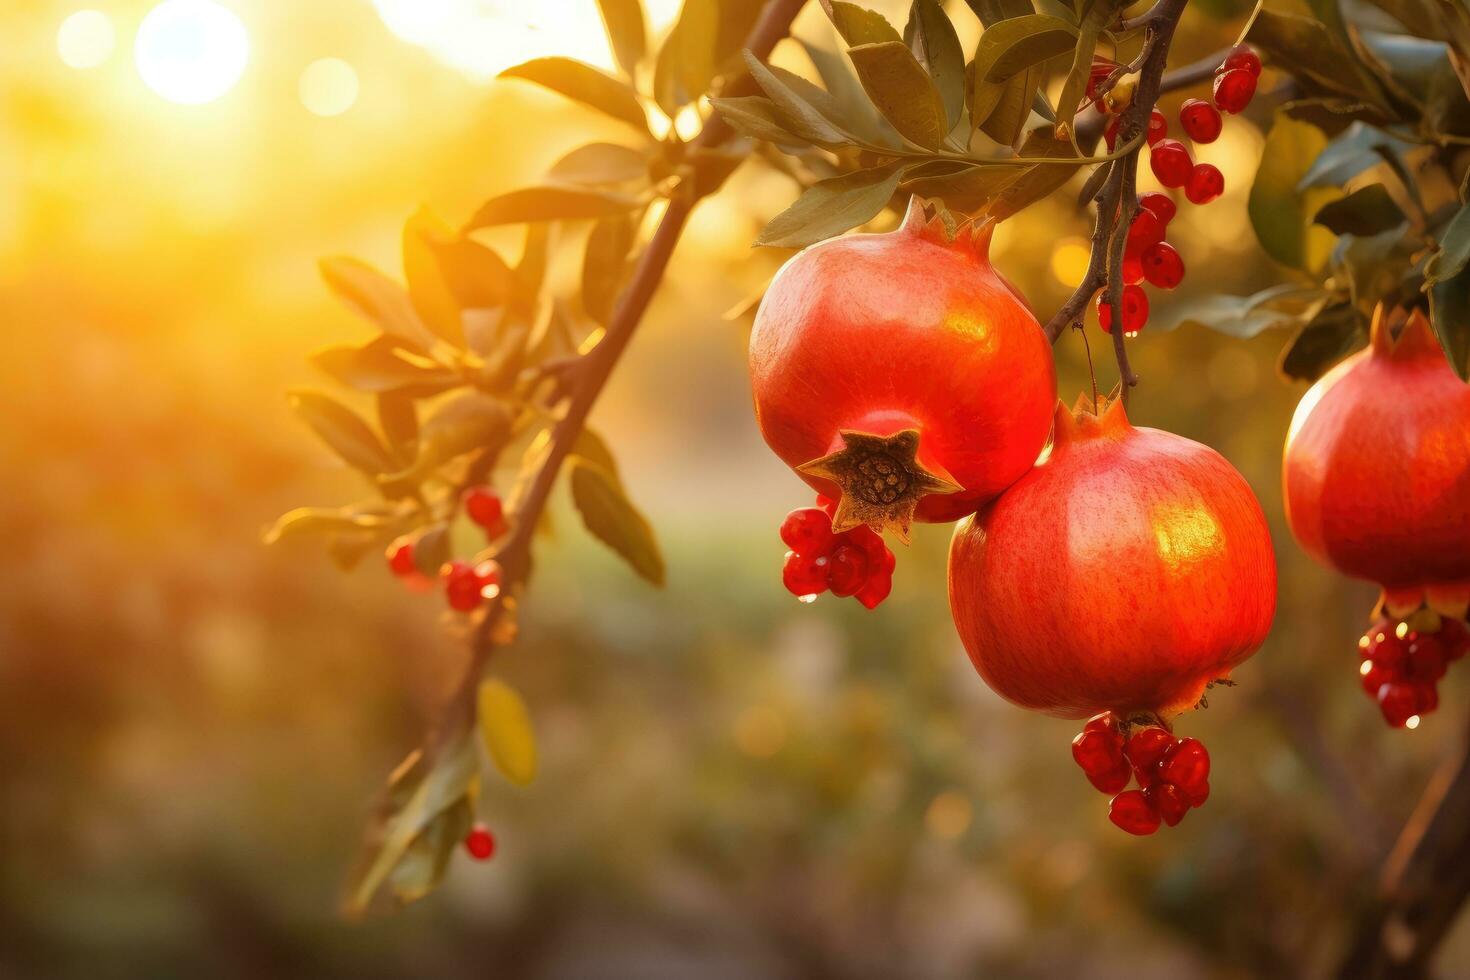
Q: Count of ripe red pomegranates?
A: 3